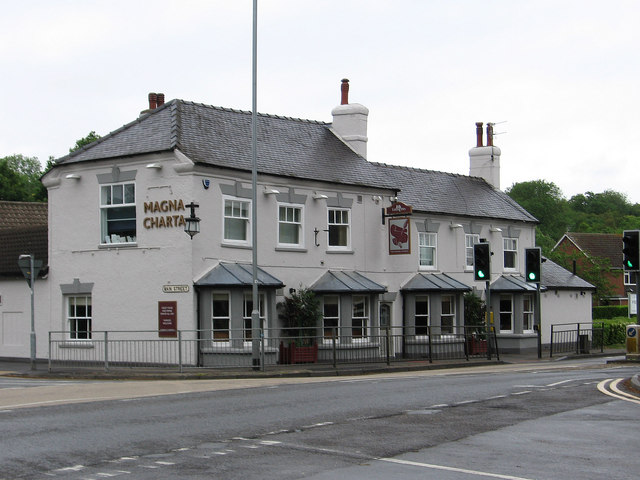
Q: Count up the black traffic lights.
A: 3